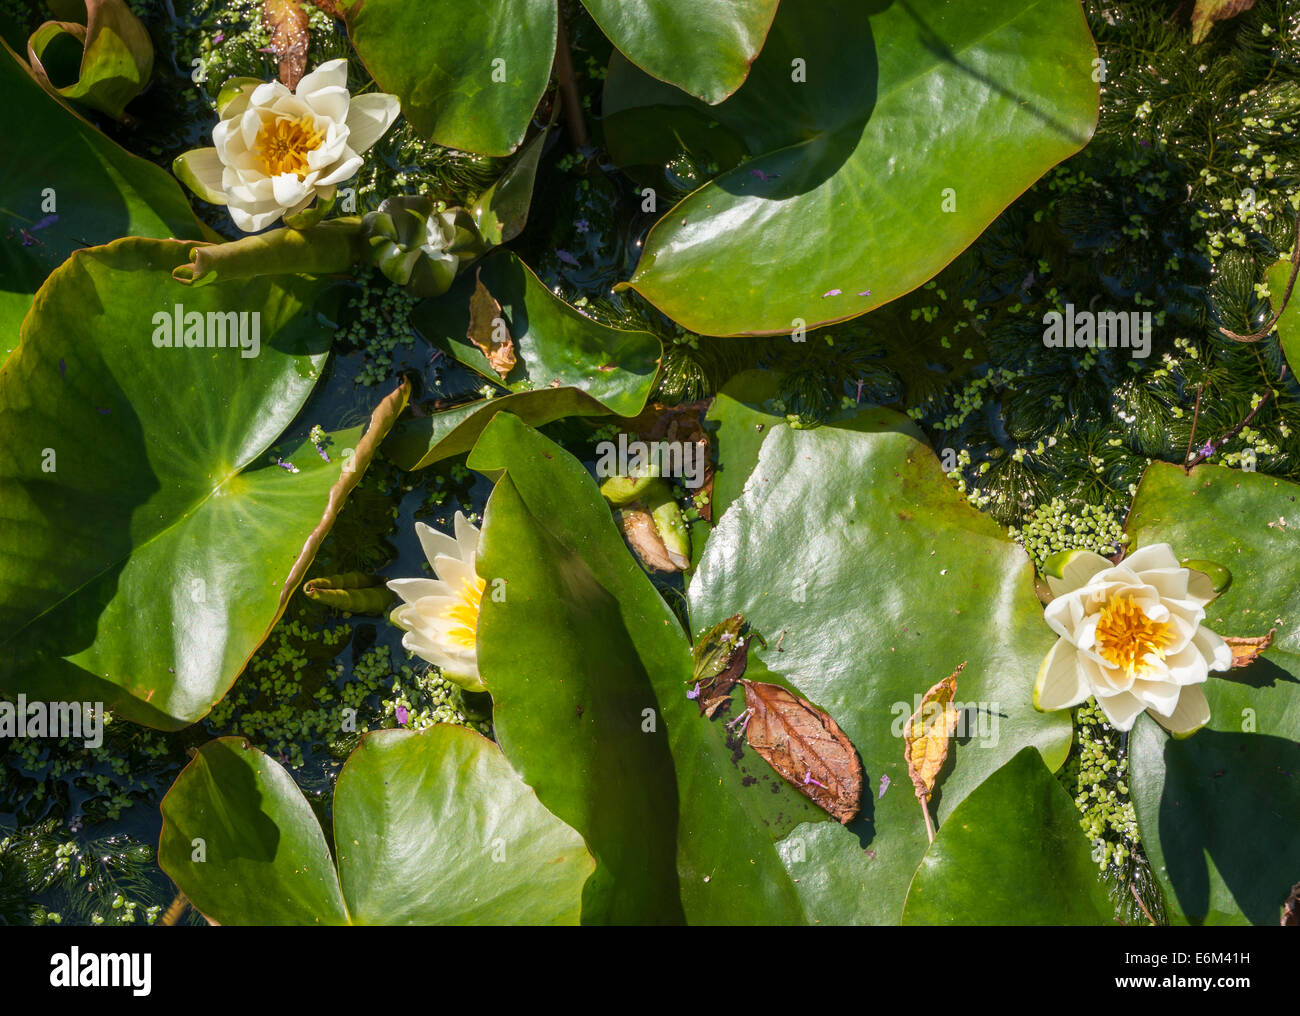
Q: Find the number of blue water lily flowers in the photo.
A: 0